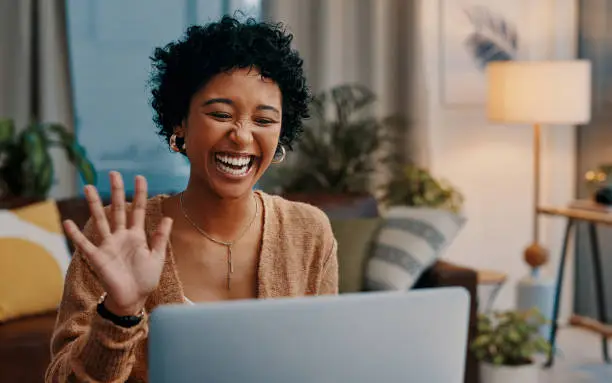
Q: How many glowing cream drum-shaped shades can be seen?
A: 1